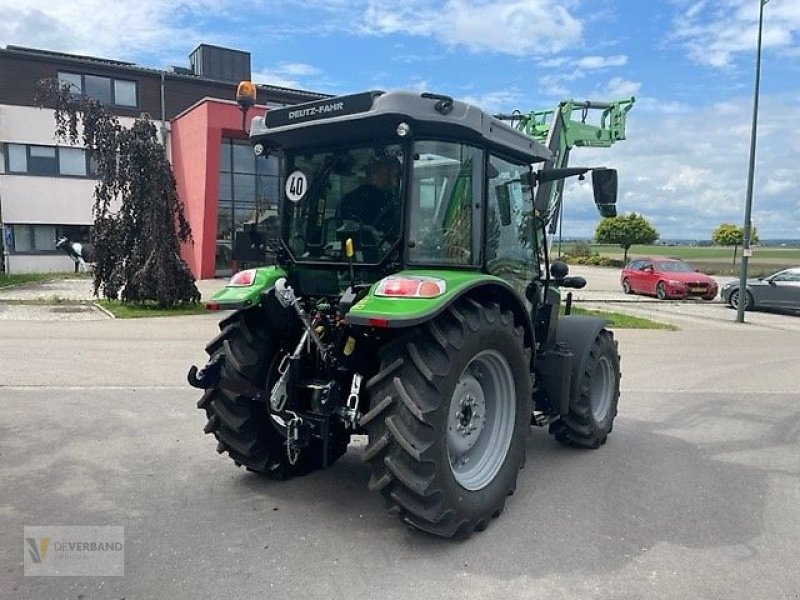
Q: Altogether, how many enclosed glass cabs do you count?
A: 1